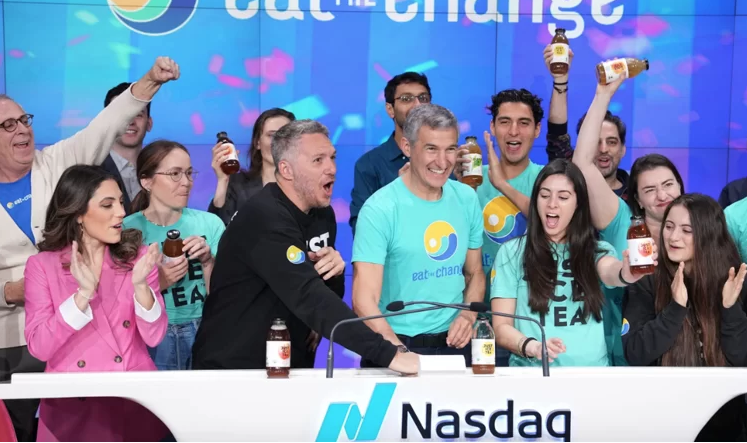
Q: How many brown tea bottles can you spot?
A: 8